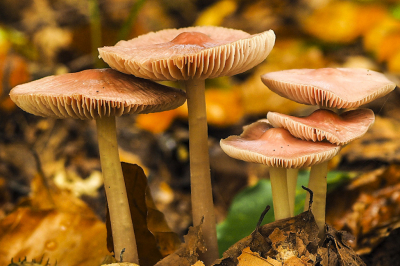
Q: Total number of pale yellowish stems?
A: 5